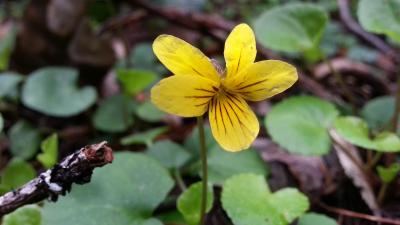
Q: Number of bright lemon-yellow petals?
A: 5